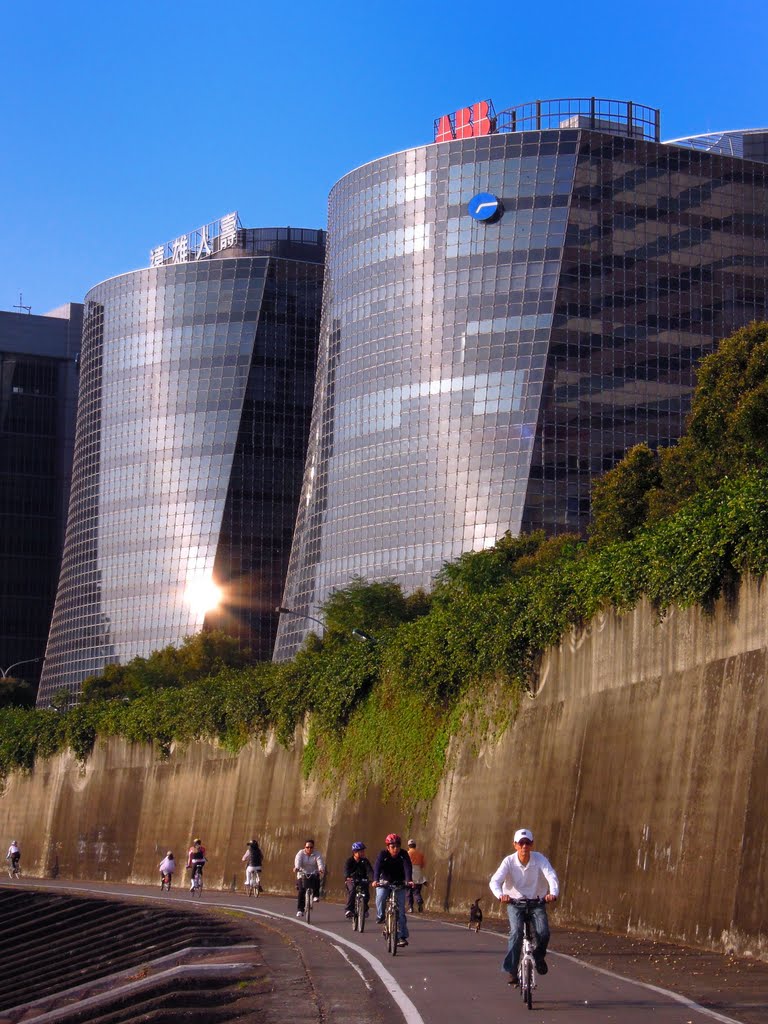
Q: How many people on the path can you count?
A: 9